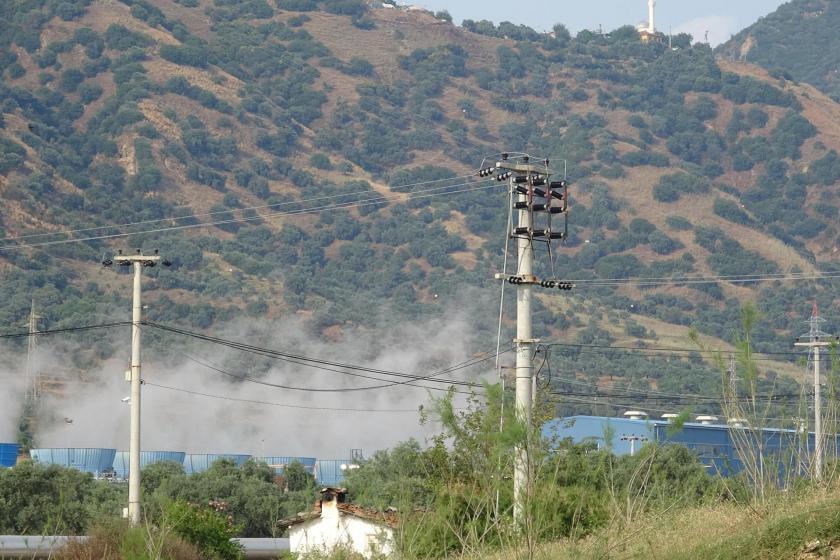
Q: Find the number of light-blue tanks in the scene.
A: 5